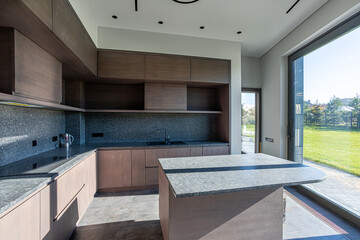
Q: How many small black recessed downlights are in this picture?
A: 4